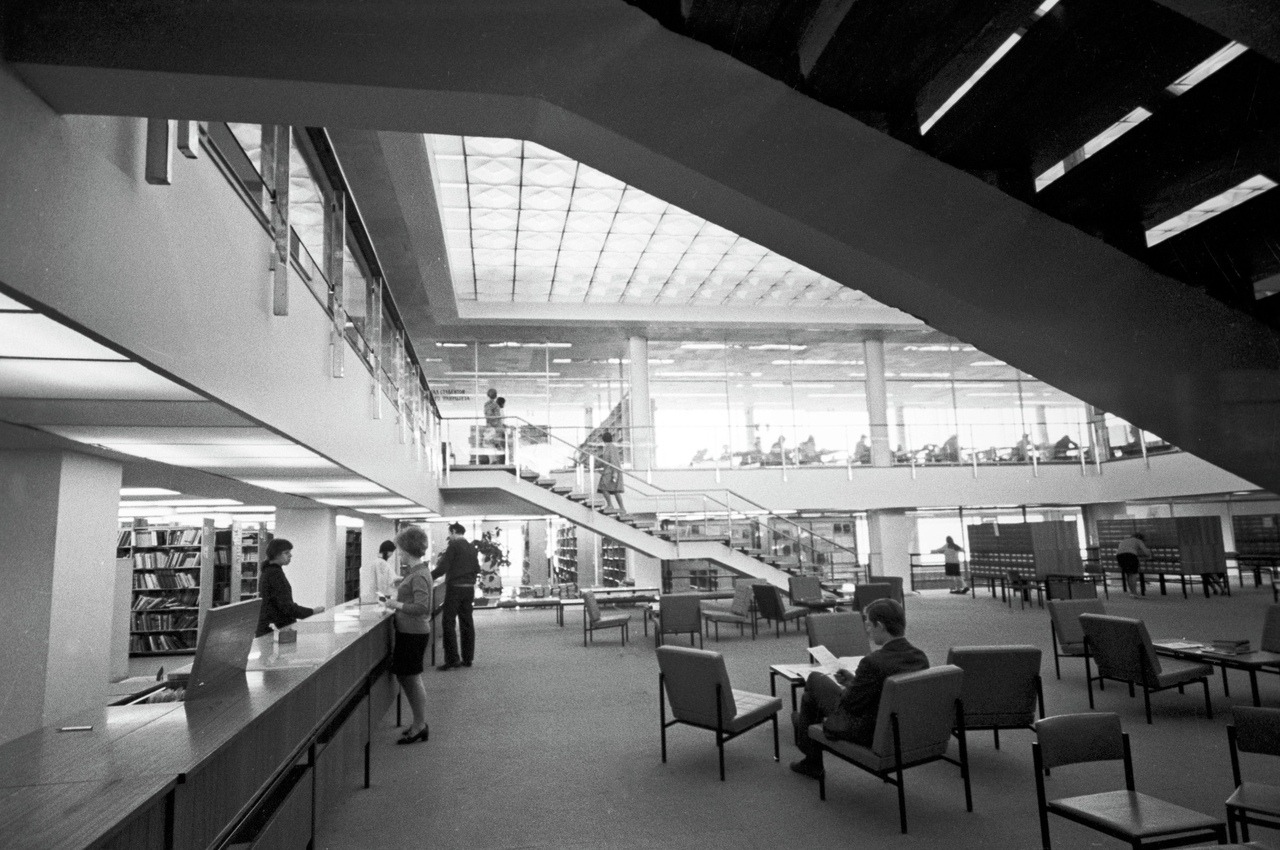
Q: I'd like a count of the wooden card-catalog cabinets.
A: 3